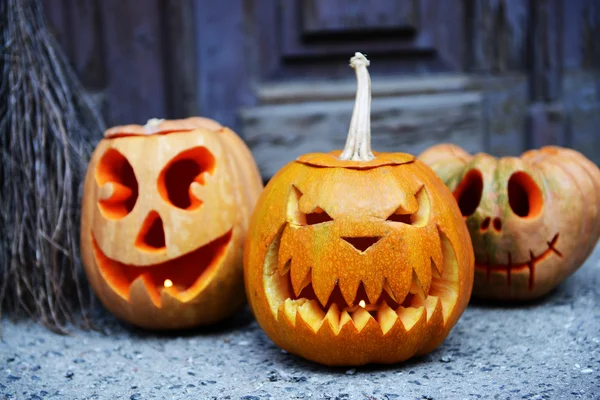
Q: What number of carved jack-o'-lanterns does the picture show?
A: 3